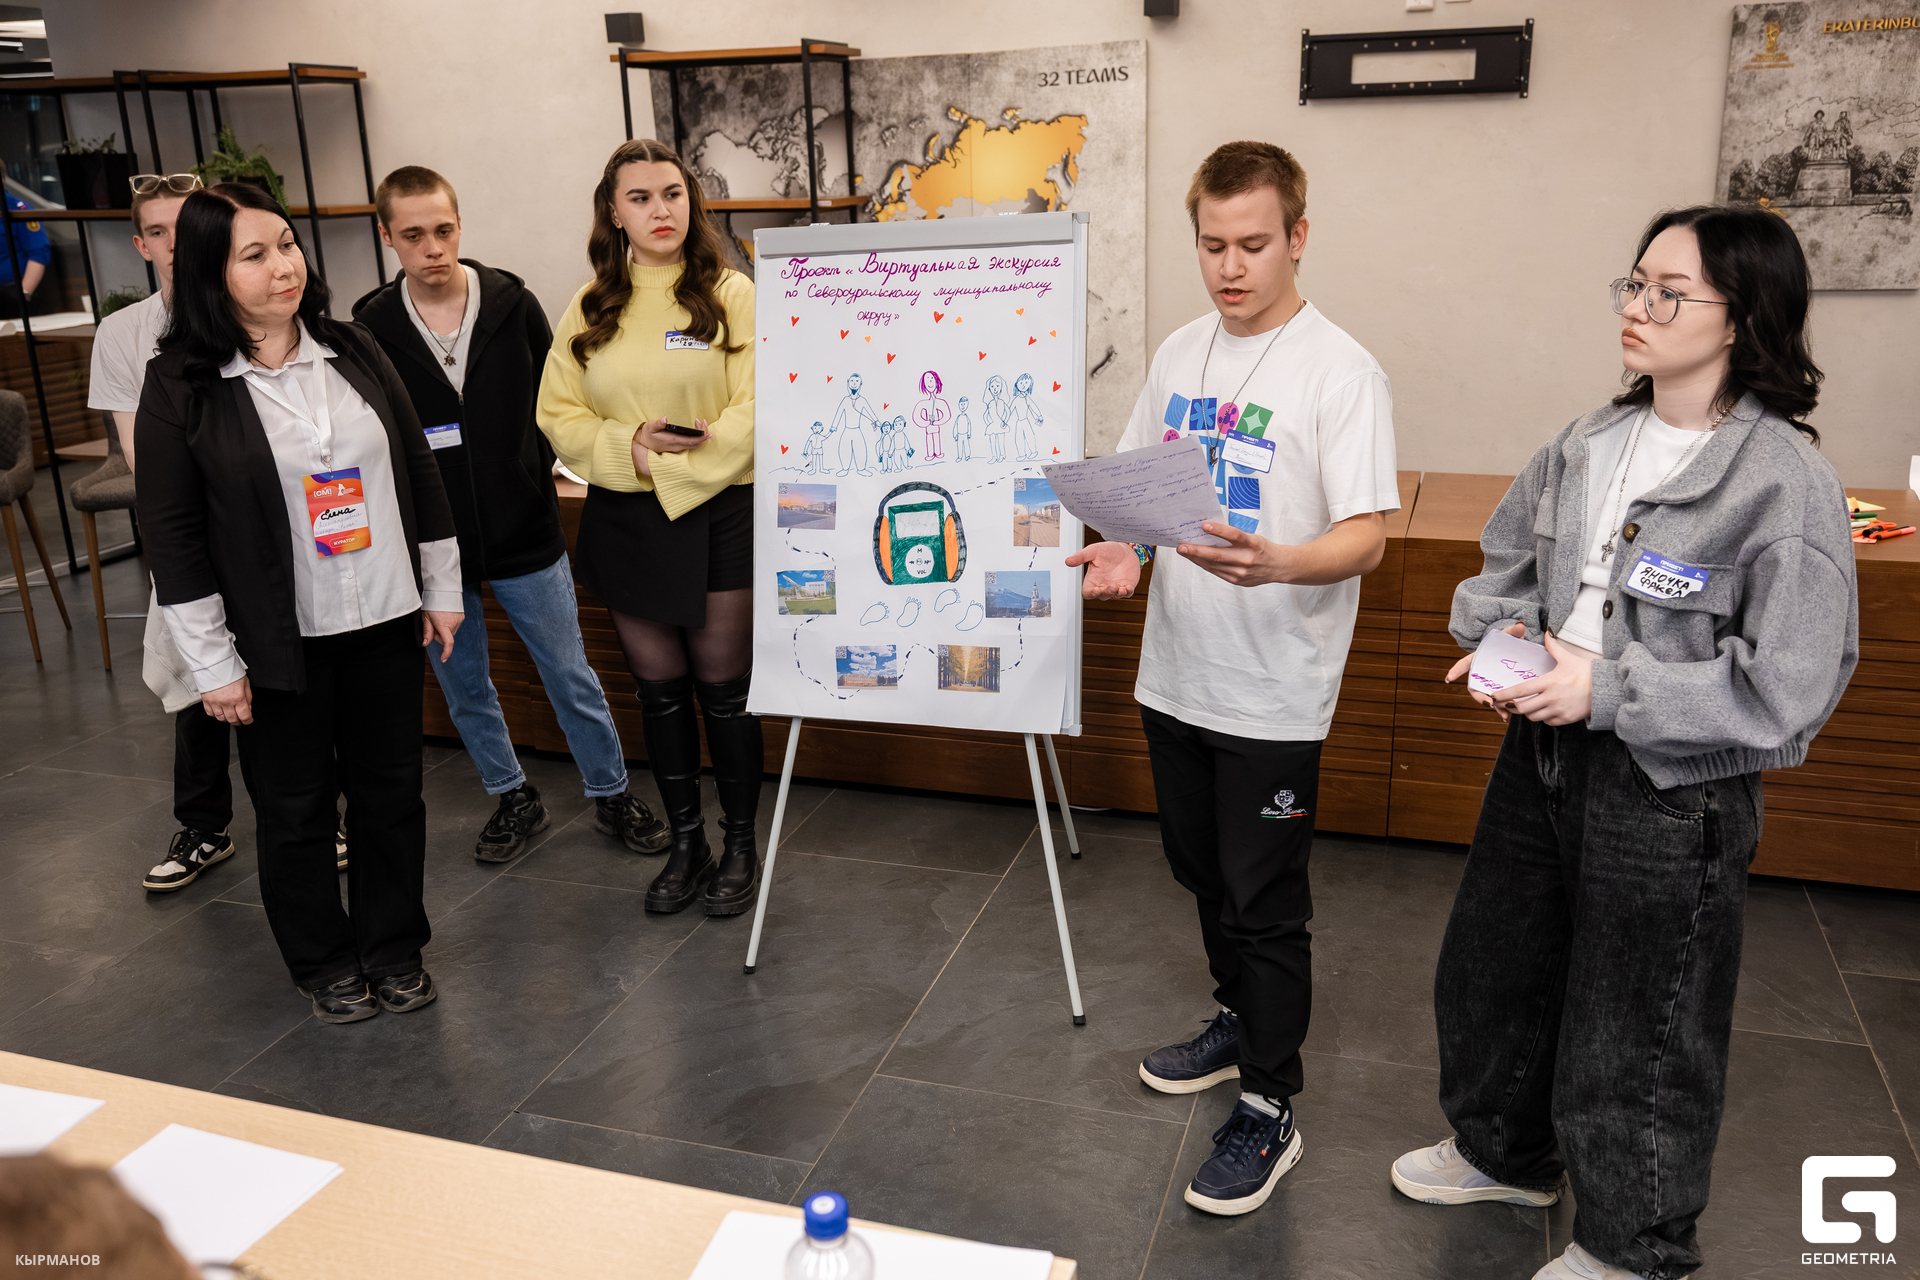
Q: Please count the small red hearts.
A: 13